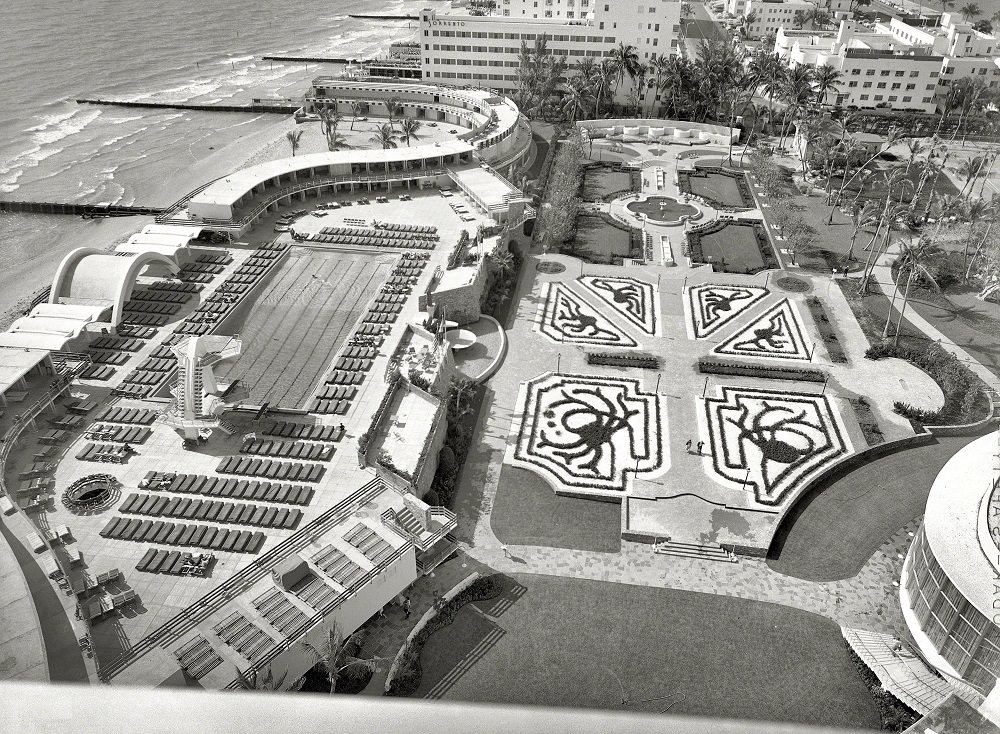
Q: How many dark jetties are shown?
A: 4